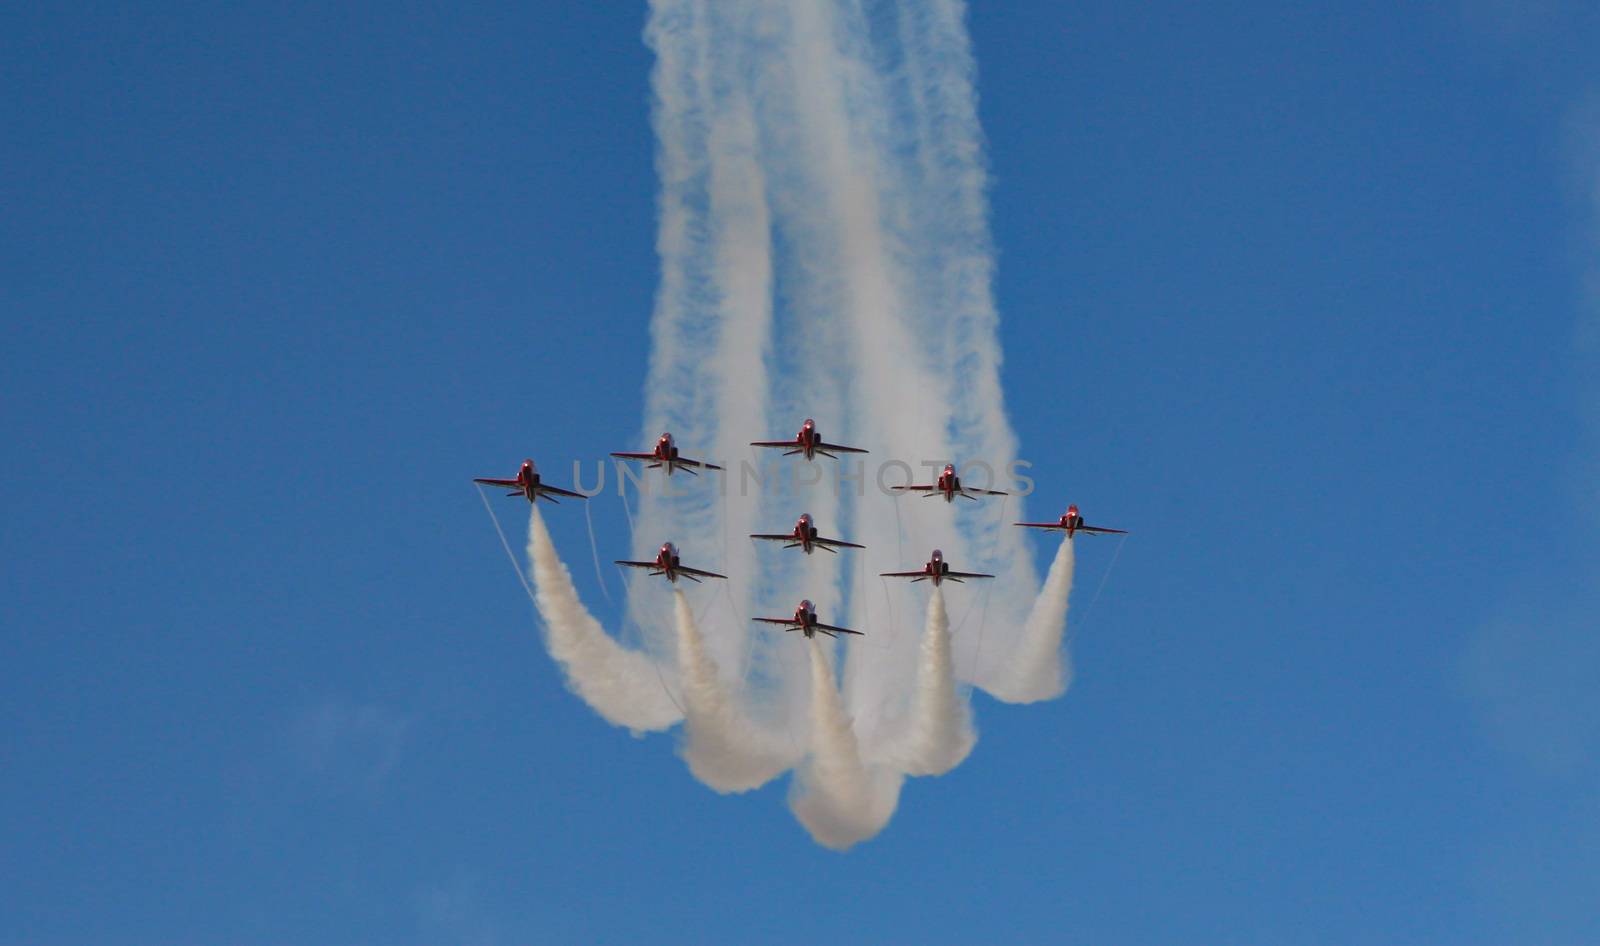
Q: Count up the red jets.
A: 9